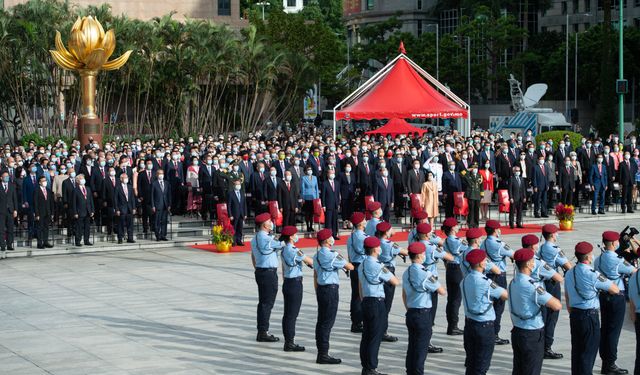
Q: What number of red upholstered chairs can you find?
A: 7